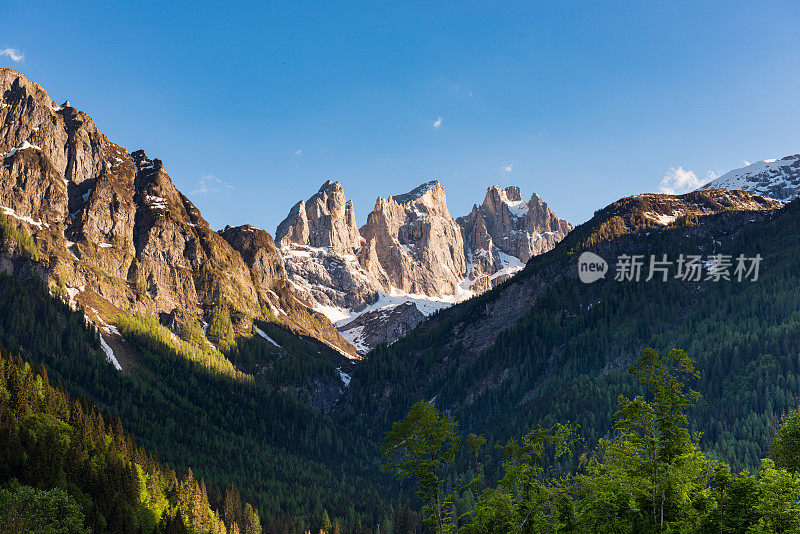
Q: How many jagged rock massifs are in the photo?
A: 3